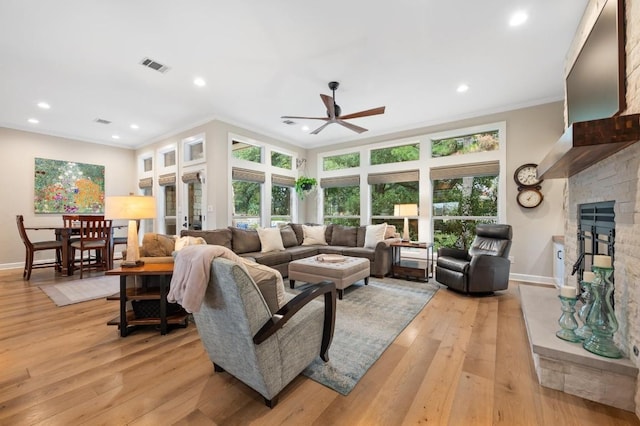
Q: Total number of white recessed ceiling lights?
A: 8